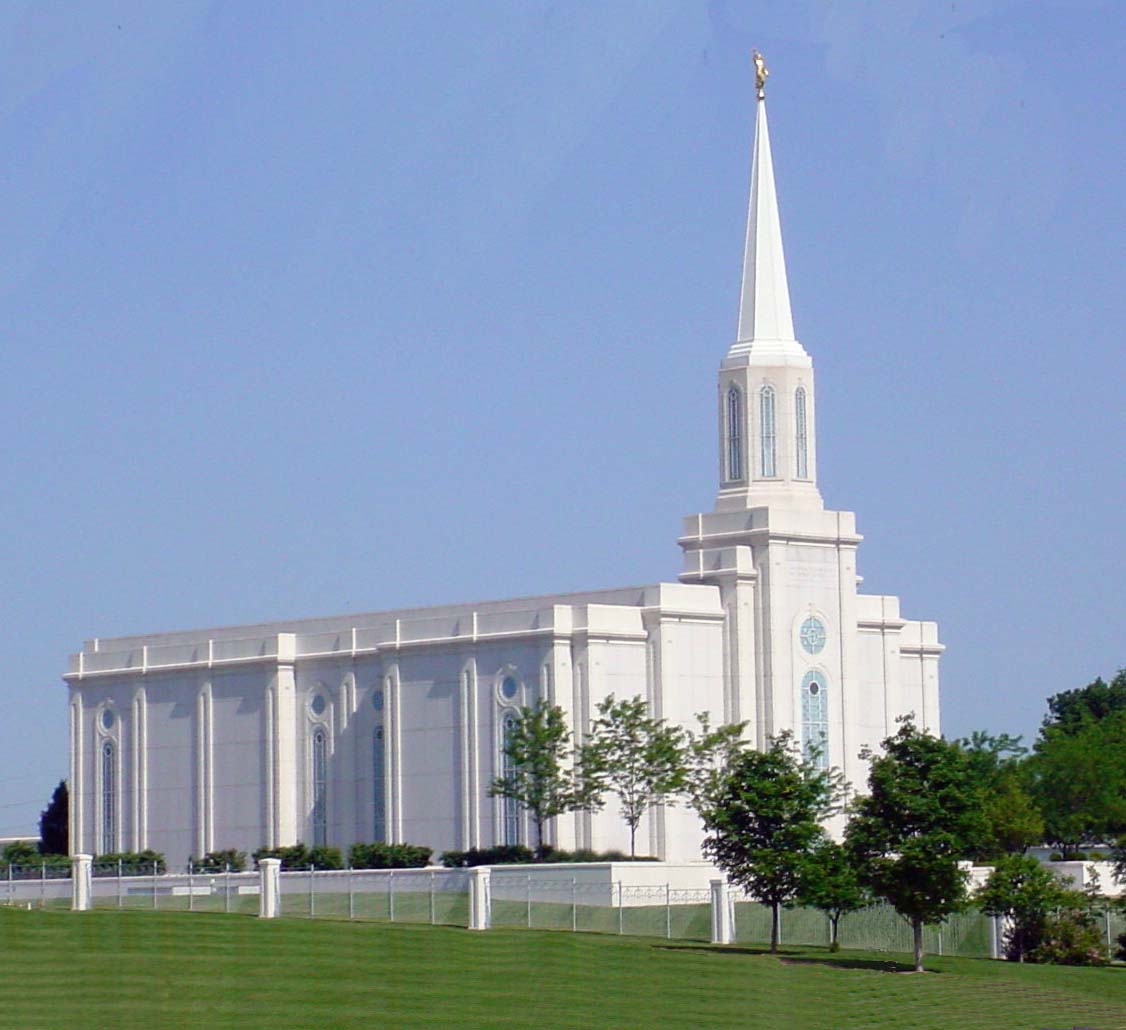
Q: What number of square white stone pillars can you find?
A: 5